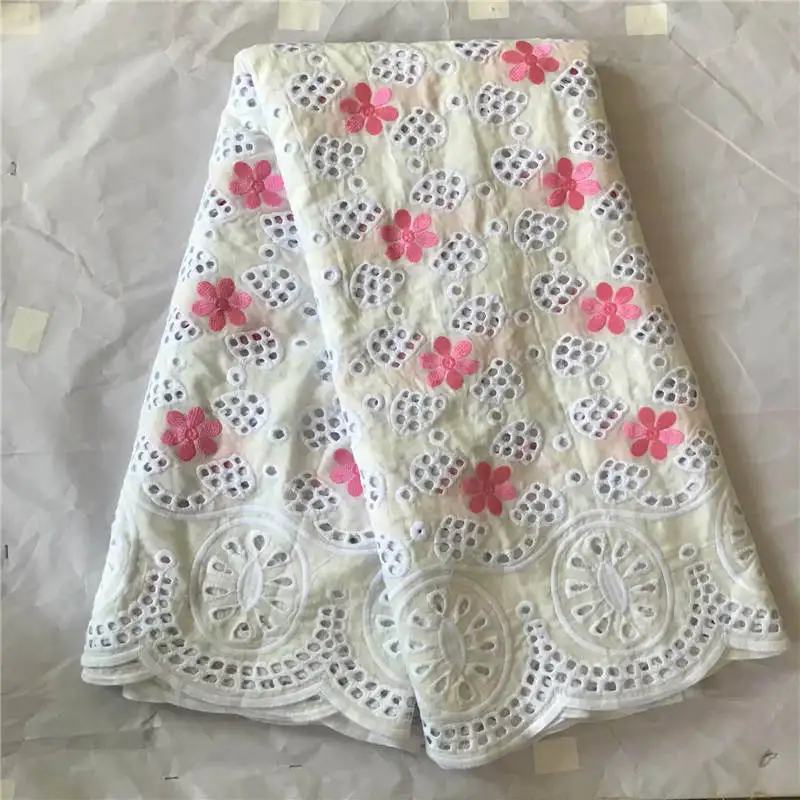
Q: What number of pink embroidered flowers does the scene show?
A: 12